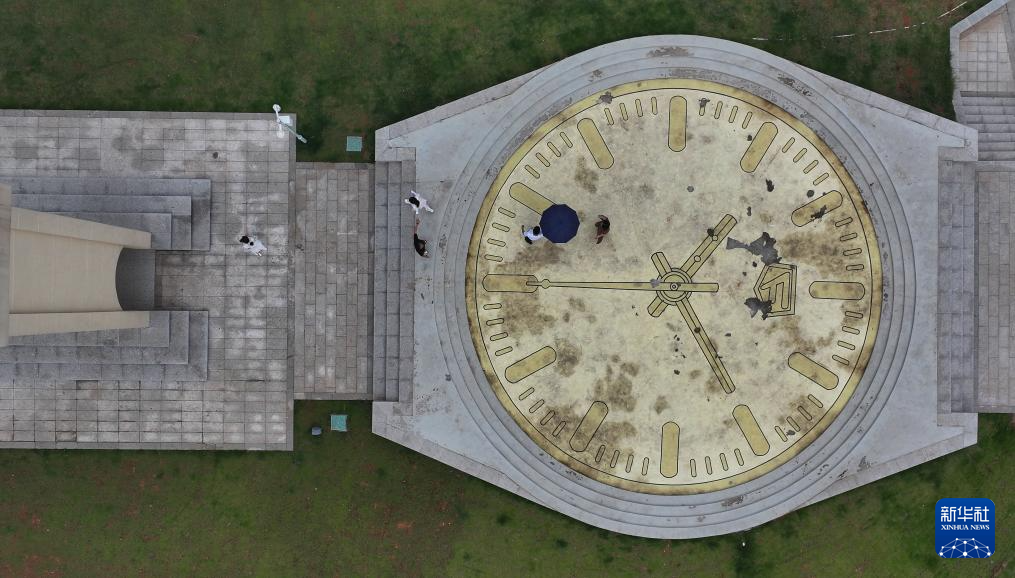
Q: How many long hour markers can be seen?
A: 12